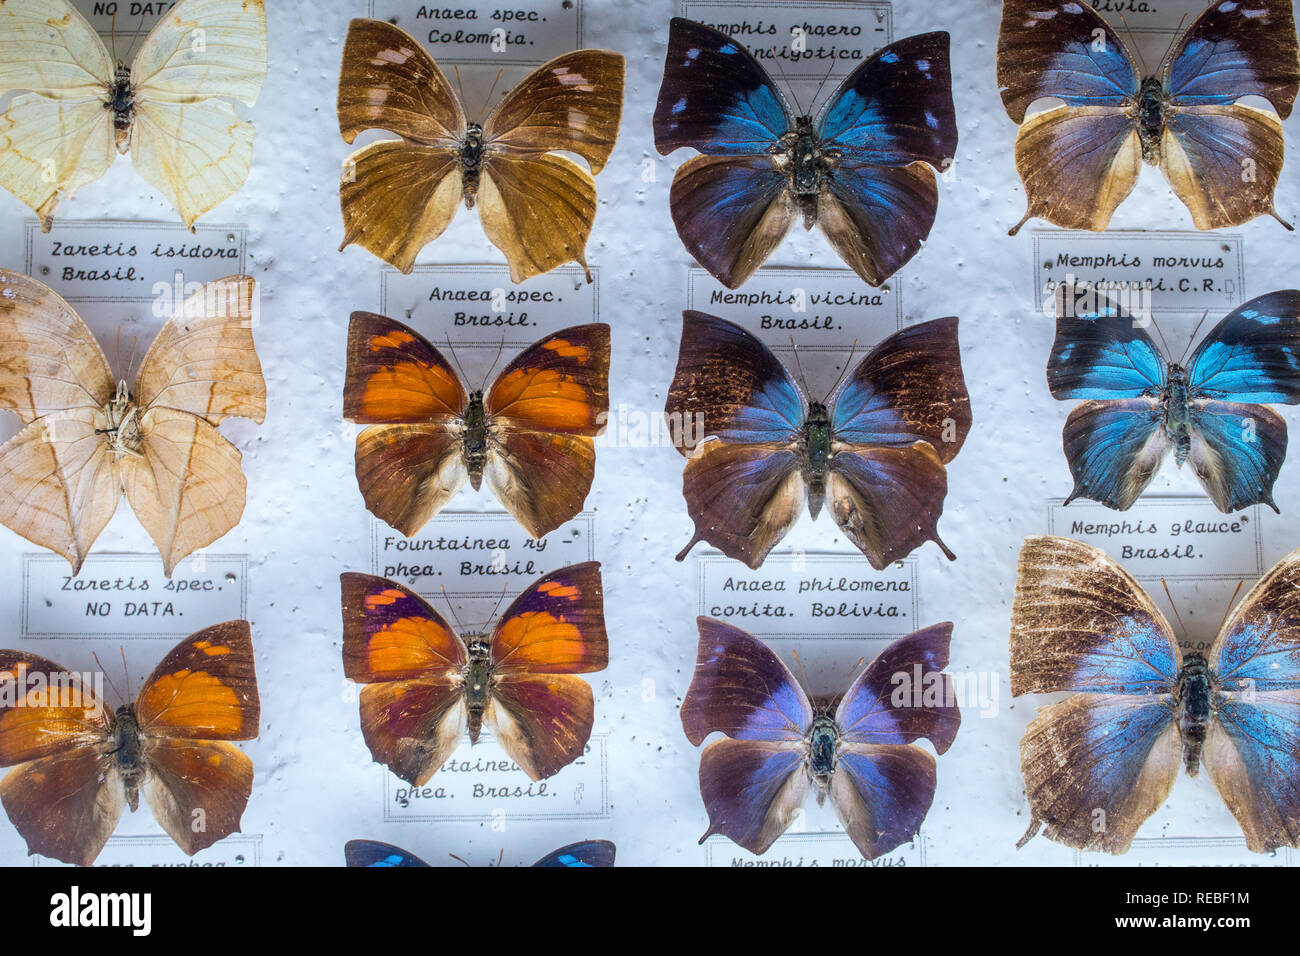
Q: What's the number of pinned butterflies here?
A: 13